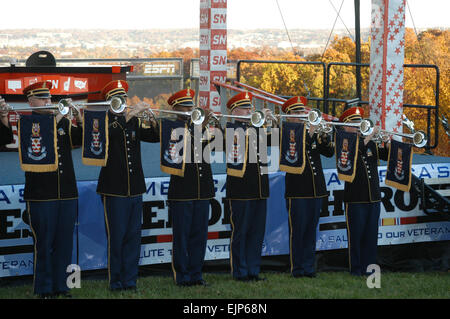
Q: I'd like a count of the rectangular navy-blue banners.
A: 7